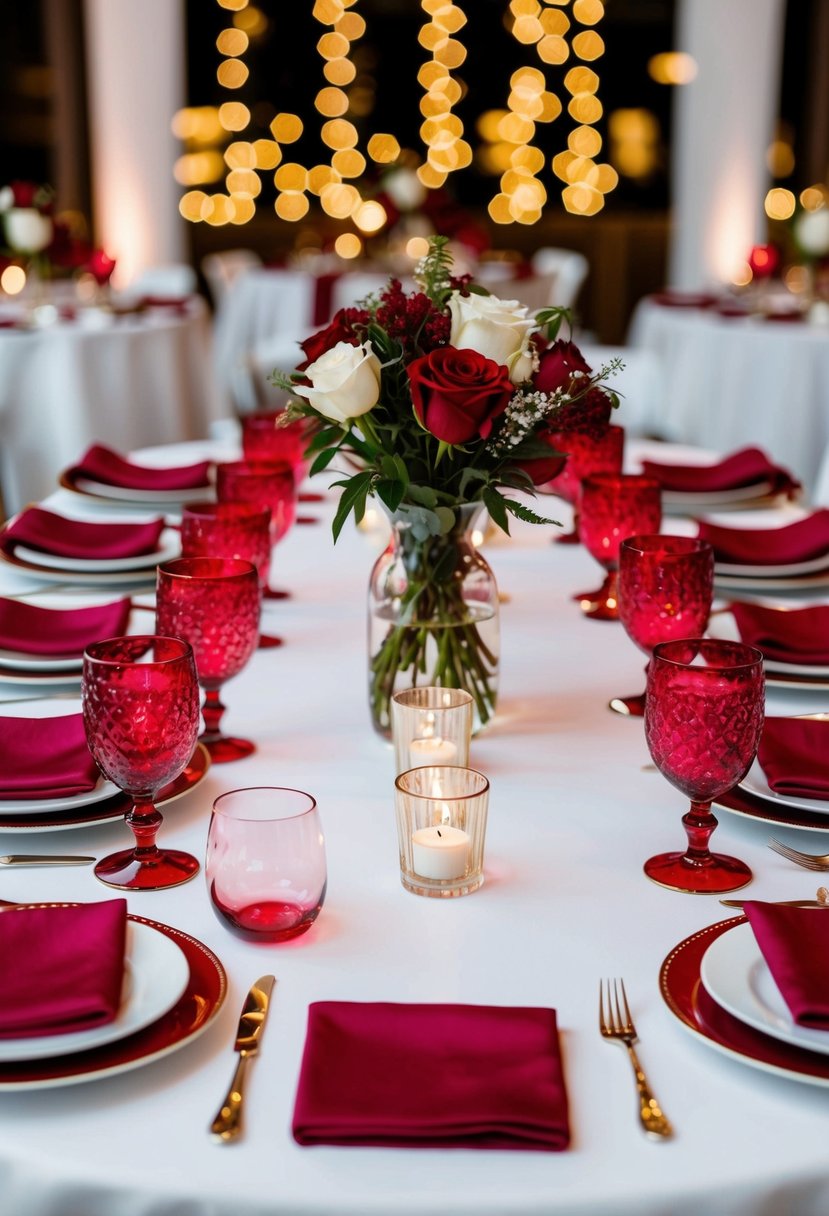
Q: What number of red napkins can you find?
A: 11